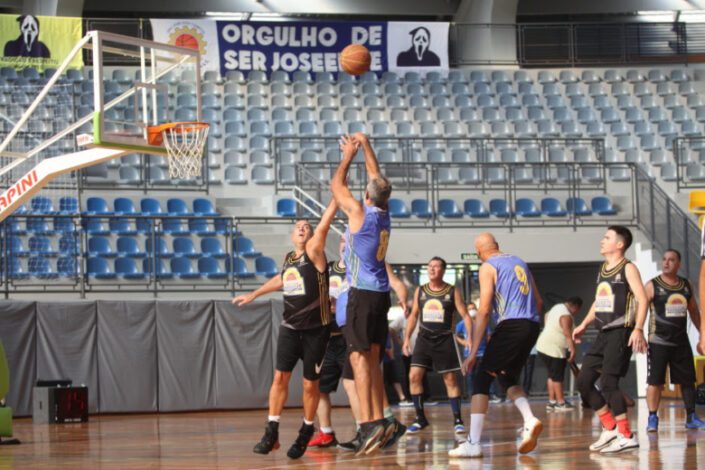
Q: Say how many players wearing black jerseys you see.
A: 5